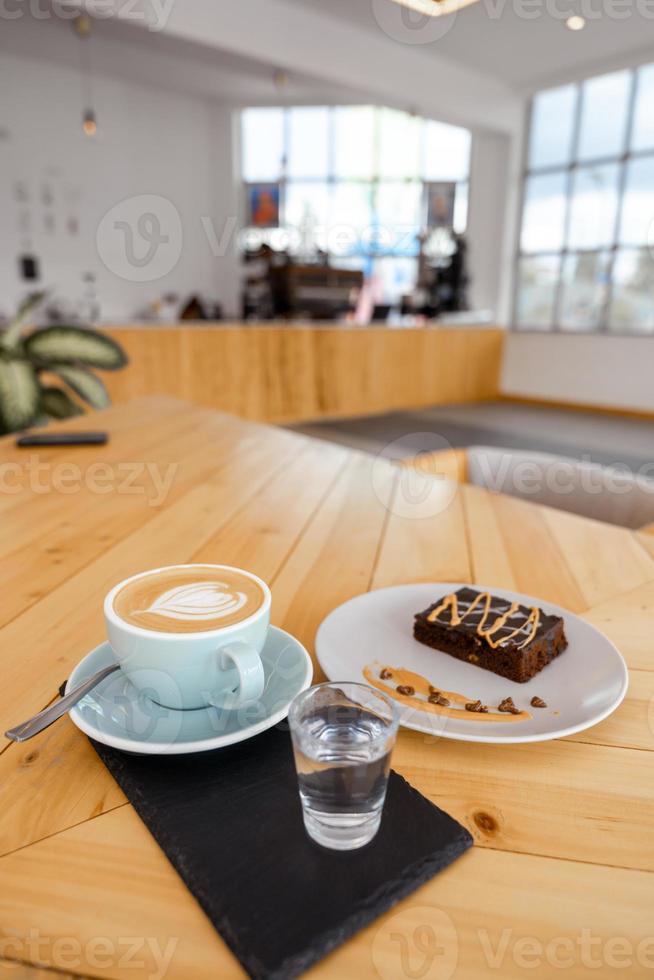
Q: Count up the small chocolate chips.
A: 6